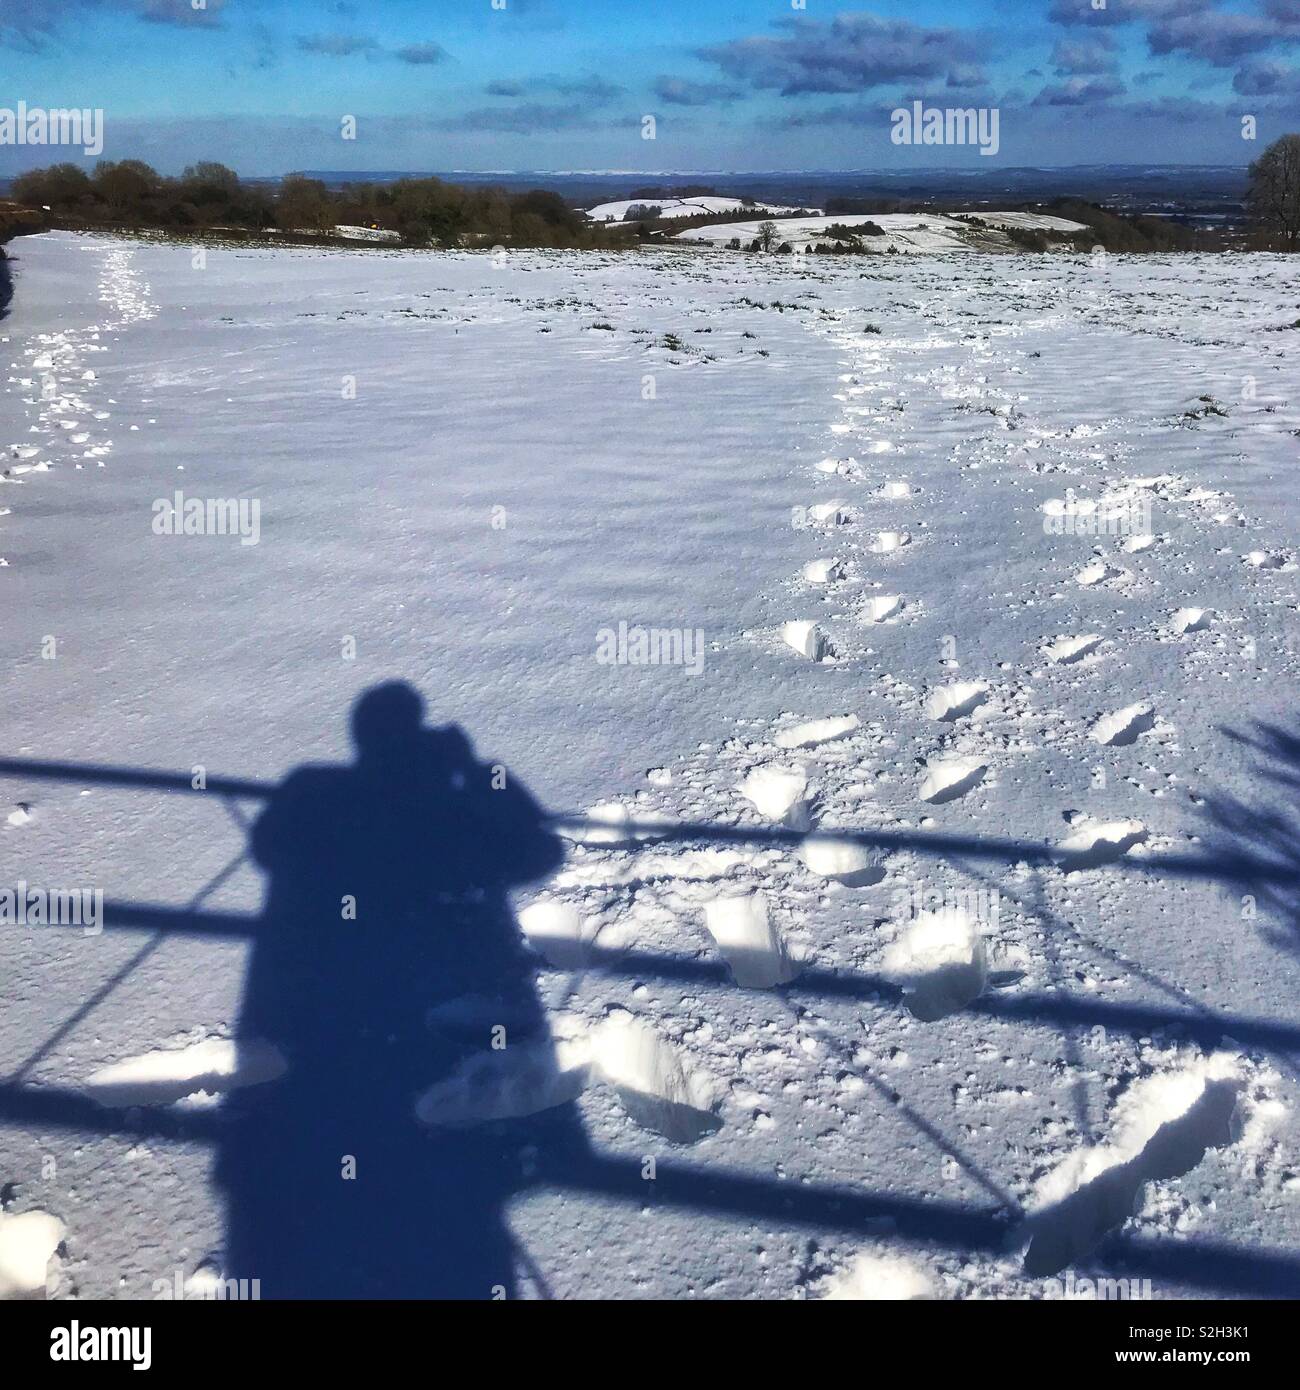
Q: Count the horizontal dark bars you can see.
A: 3